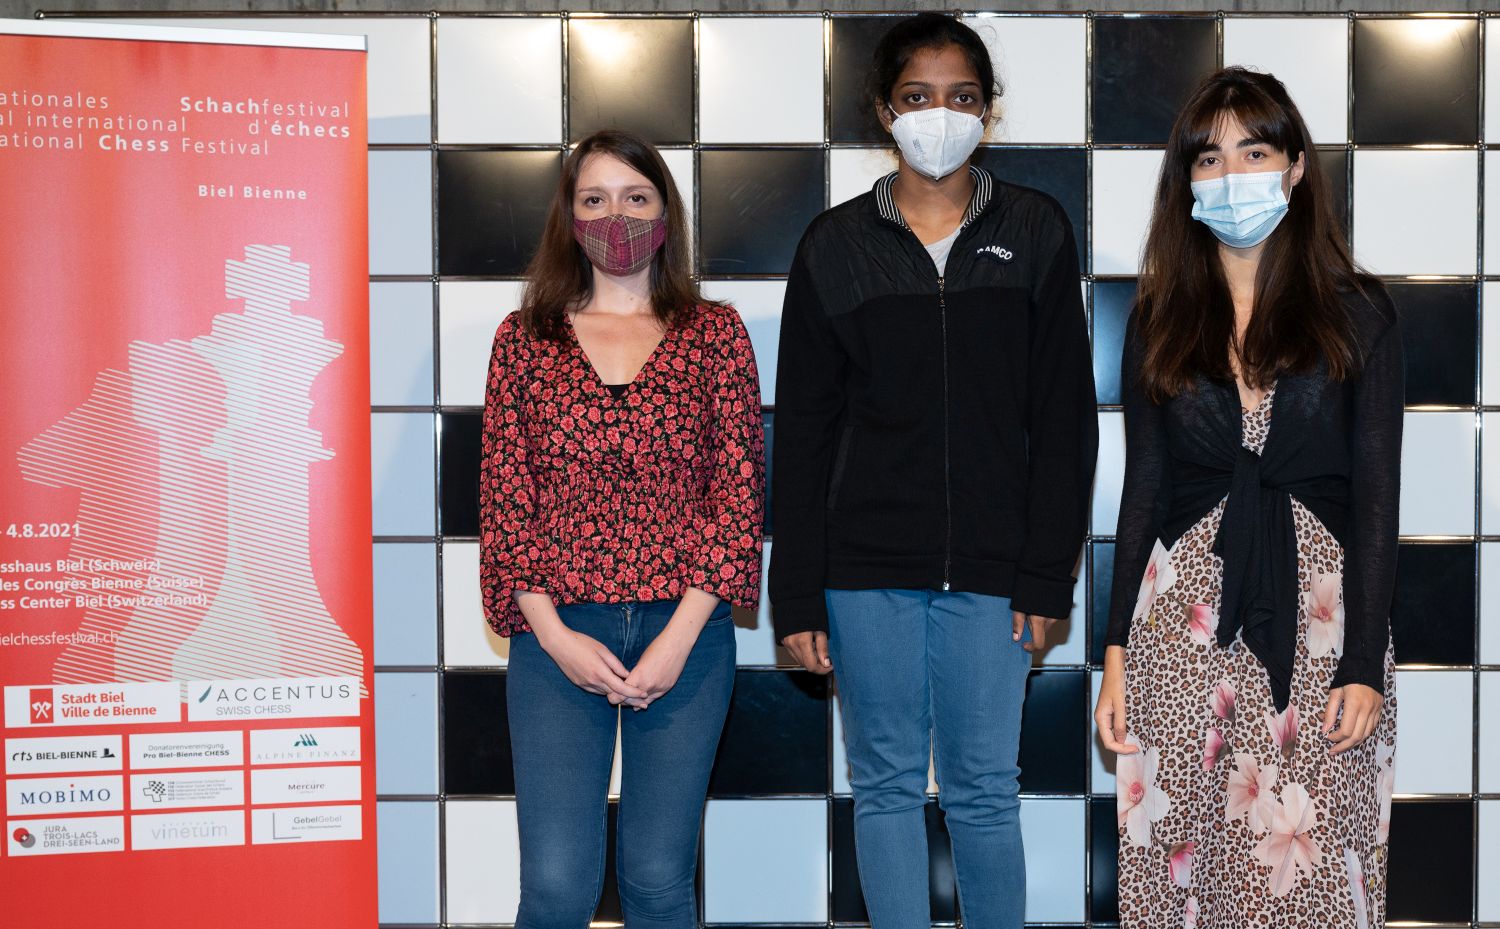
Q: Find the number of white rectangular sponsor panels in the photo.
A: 11